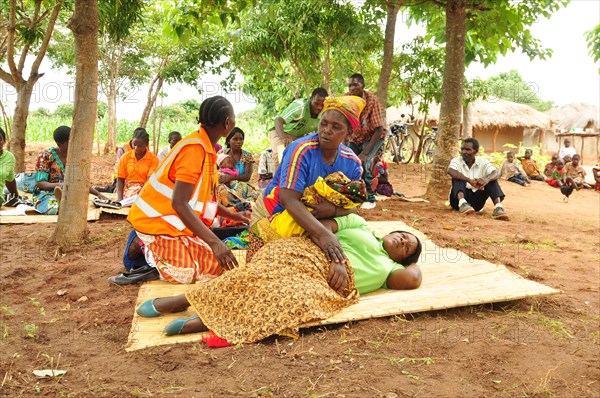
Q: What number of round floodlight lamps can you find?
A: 0